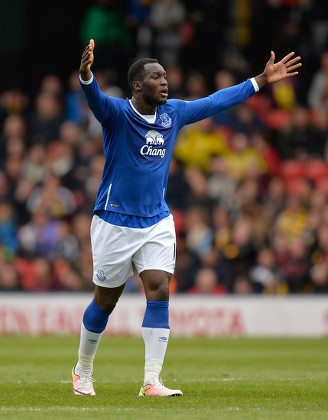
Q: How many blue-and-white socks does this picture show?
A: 2